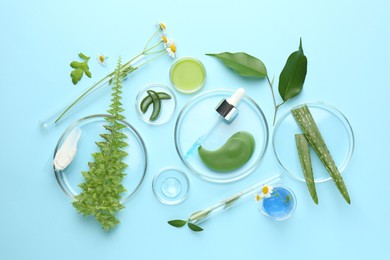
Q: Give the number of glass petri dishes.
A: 7